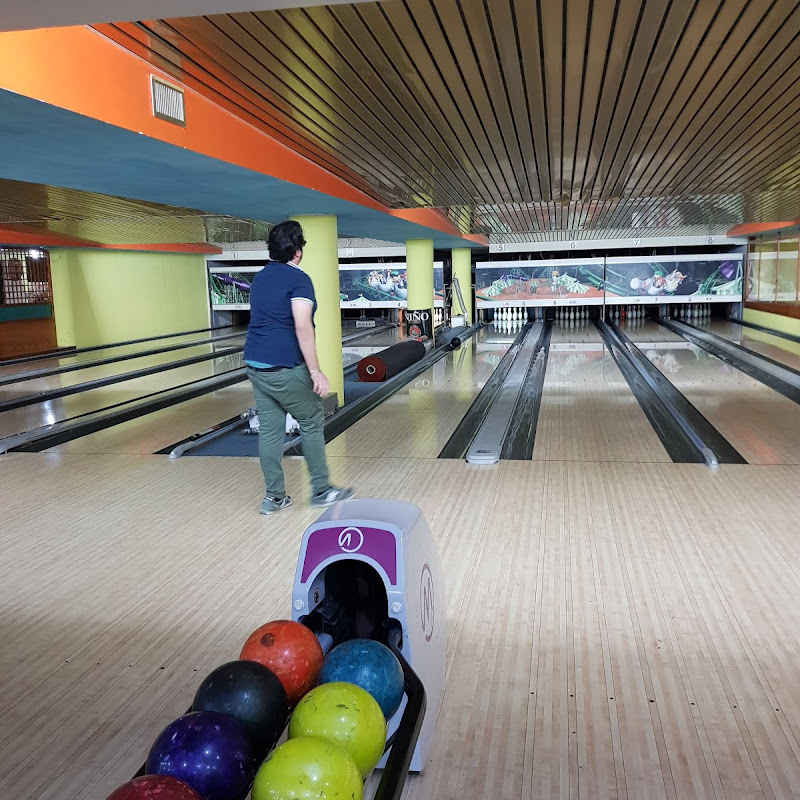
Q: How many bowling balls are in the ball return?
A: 7